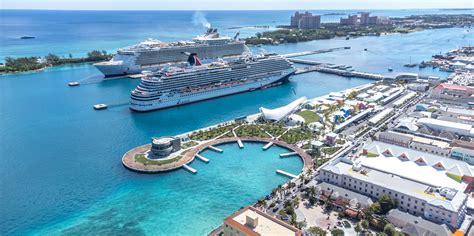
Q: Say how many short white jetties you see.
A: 7